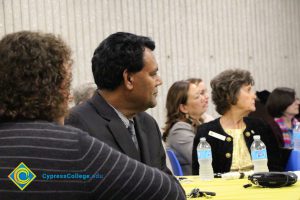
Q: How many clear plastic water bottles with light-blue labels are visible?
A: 2